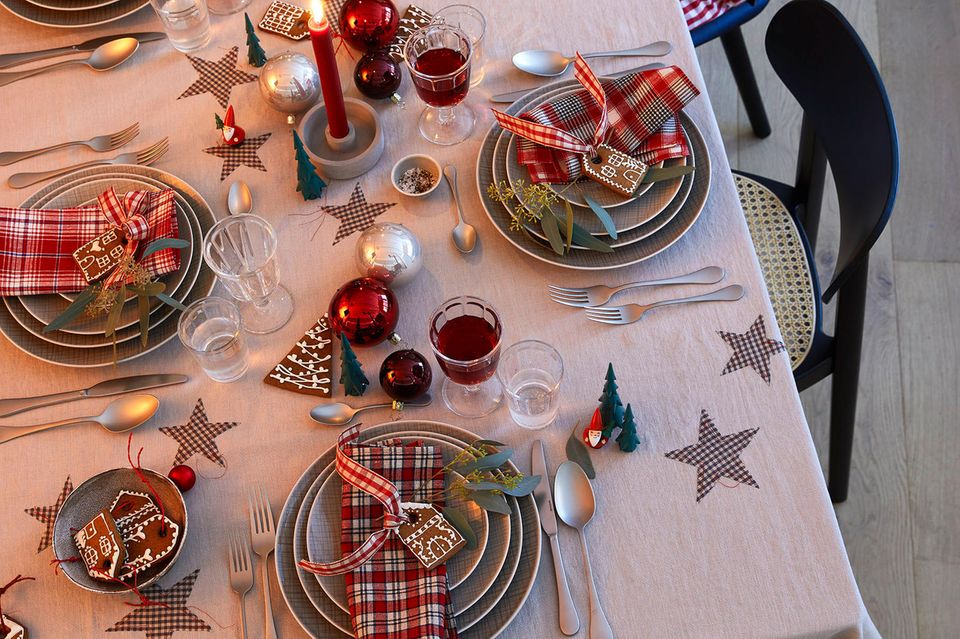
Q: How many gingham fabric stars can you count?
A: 8